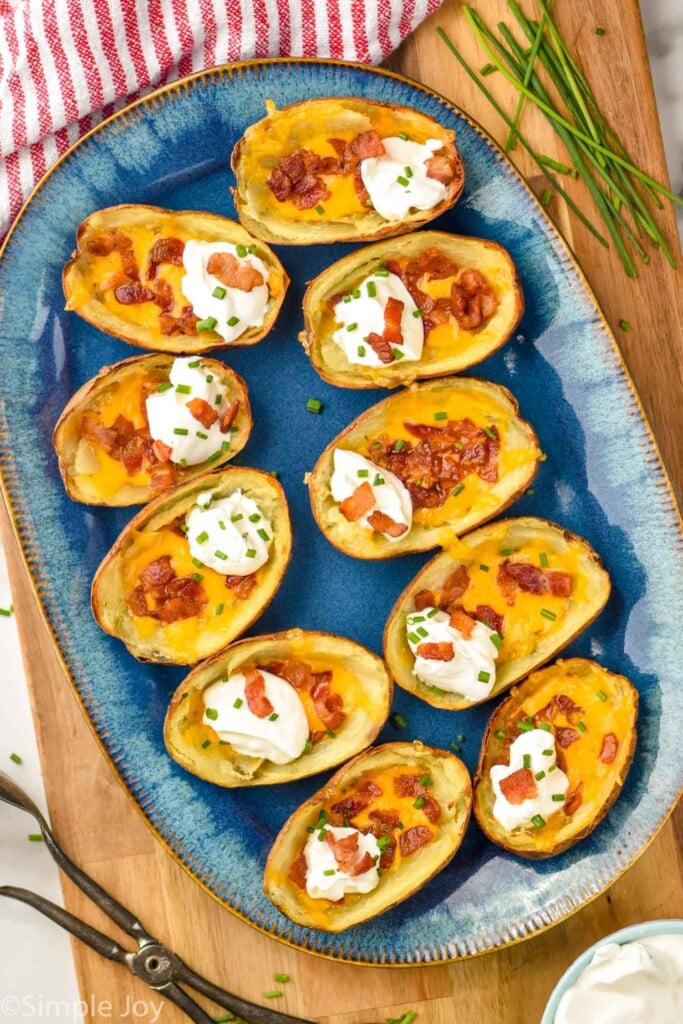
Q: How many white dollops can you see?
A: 10